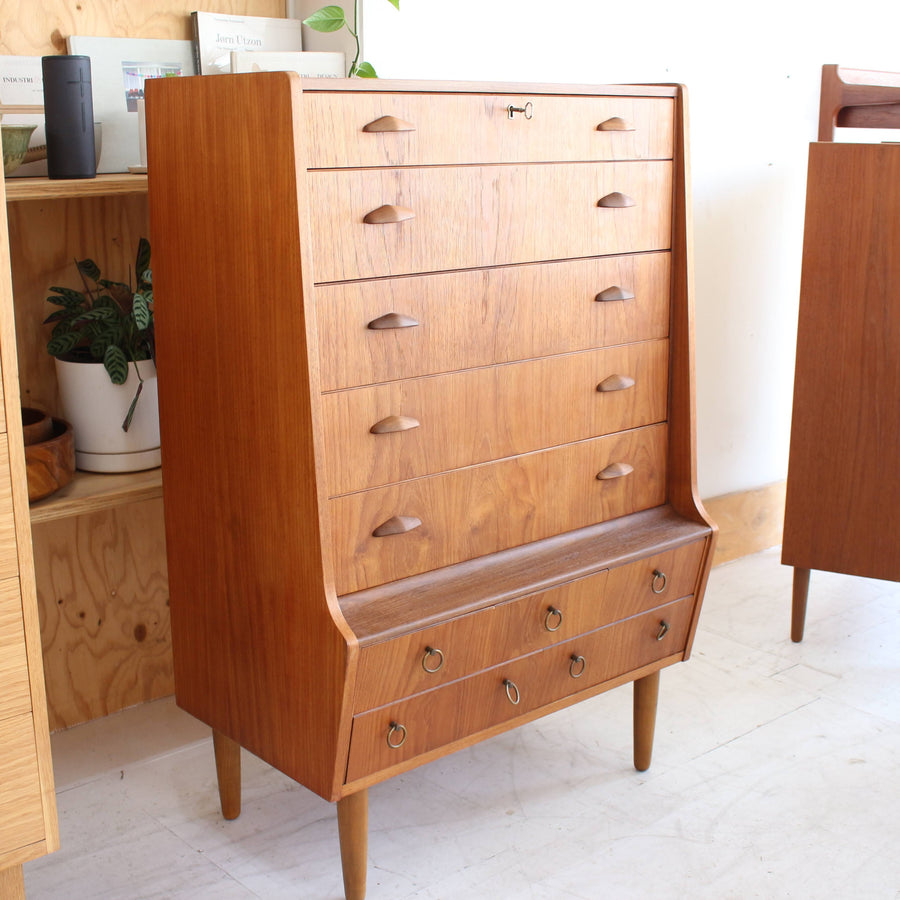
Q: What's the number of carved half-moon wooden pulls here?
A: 10